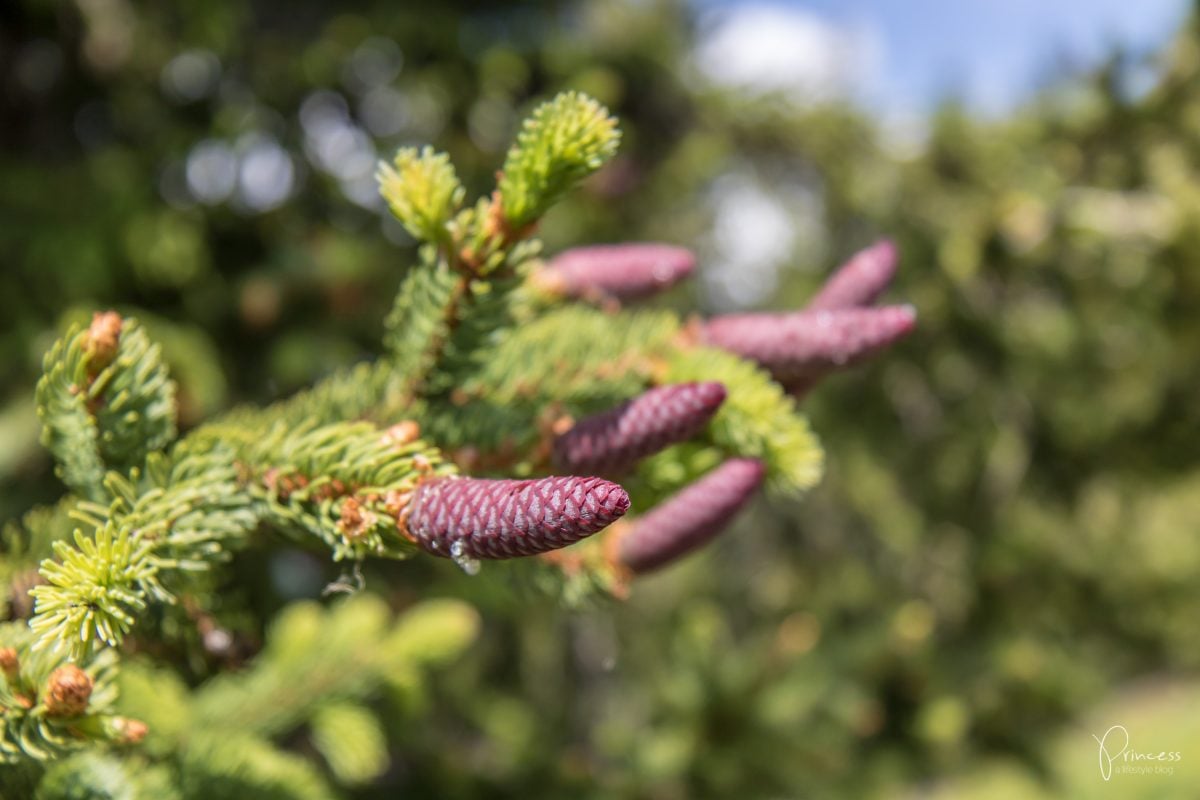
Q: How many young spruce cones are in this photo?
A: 6